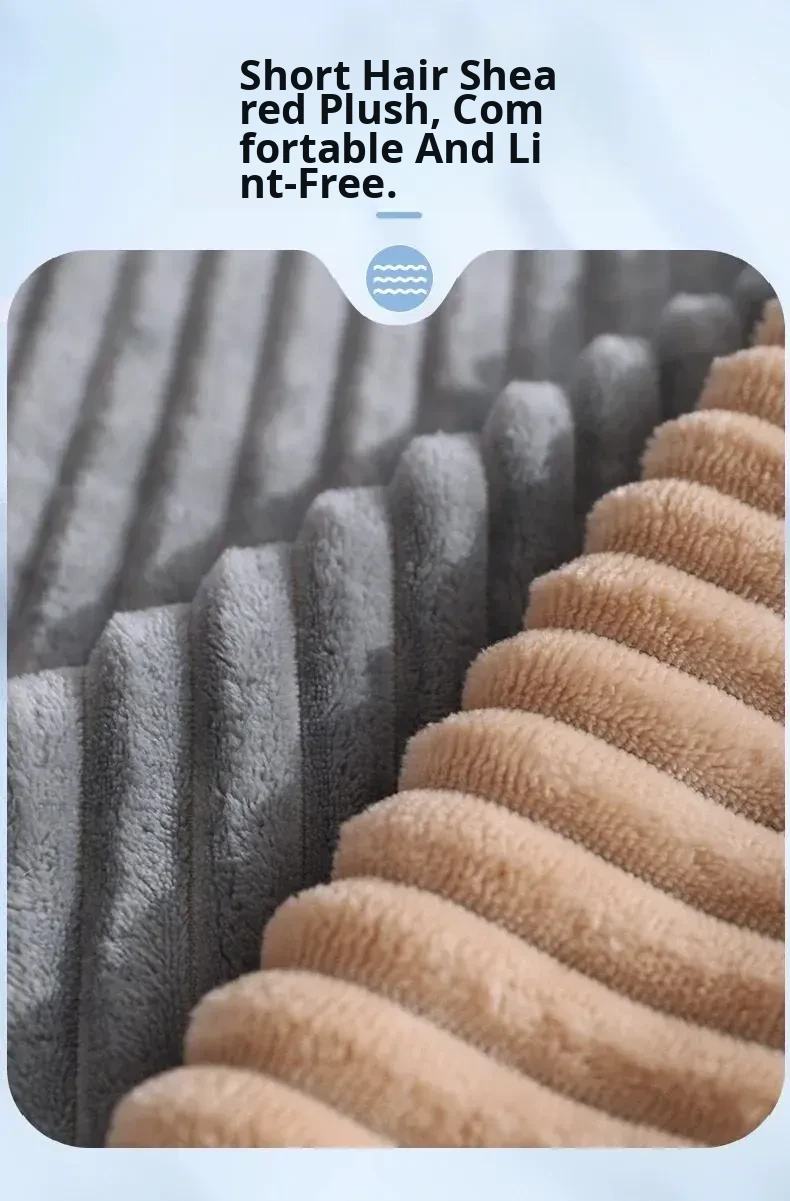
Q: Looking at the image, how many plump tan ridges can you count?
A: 11